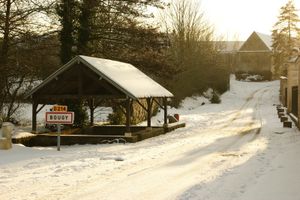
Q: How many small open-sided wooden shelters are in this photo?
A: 1